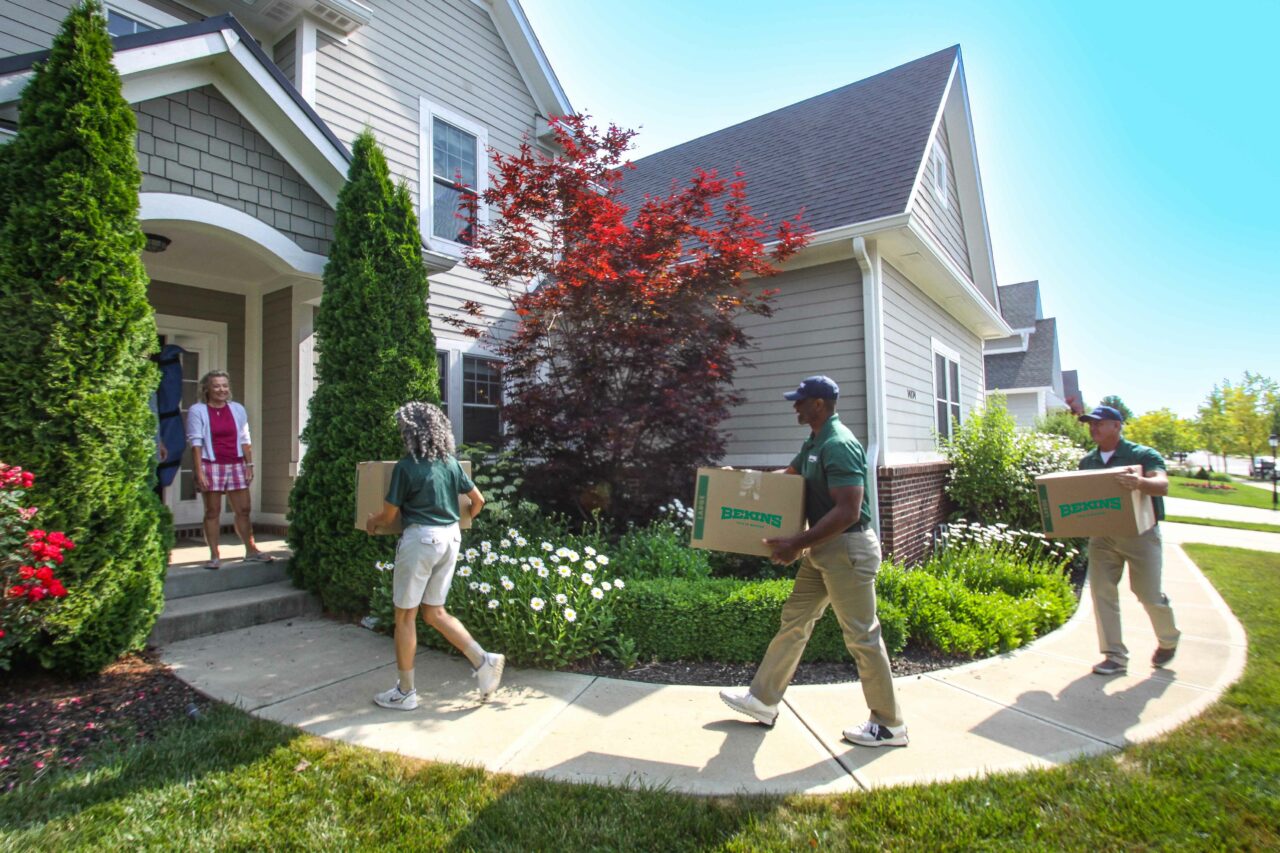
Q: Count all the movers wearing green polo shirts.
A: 3